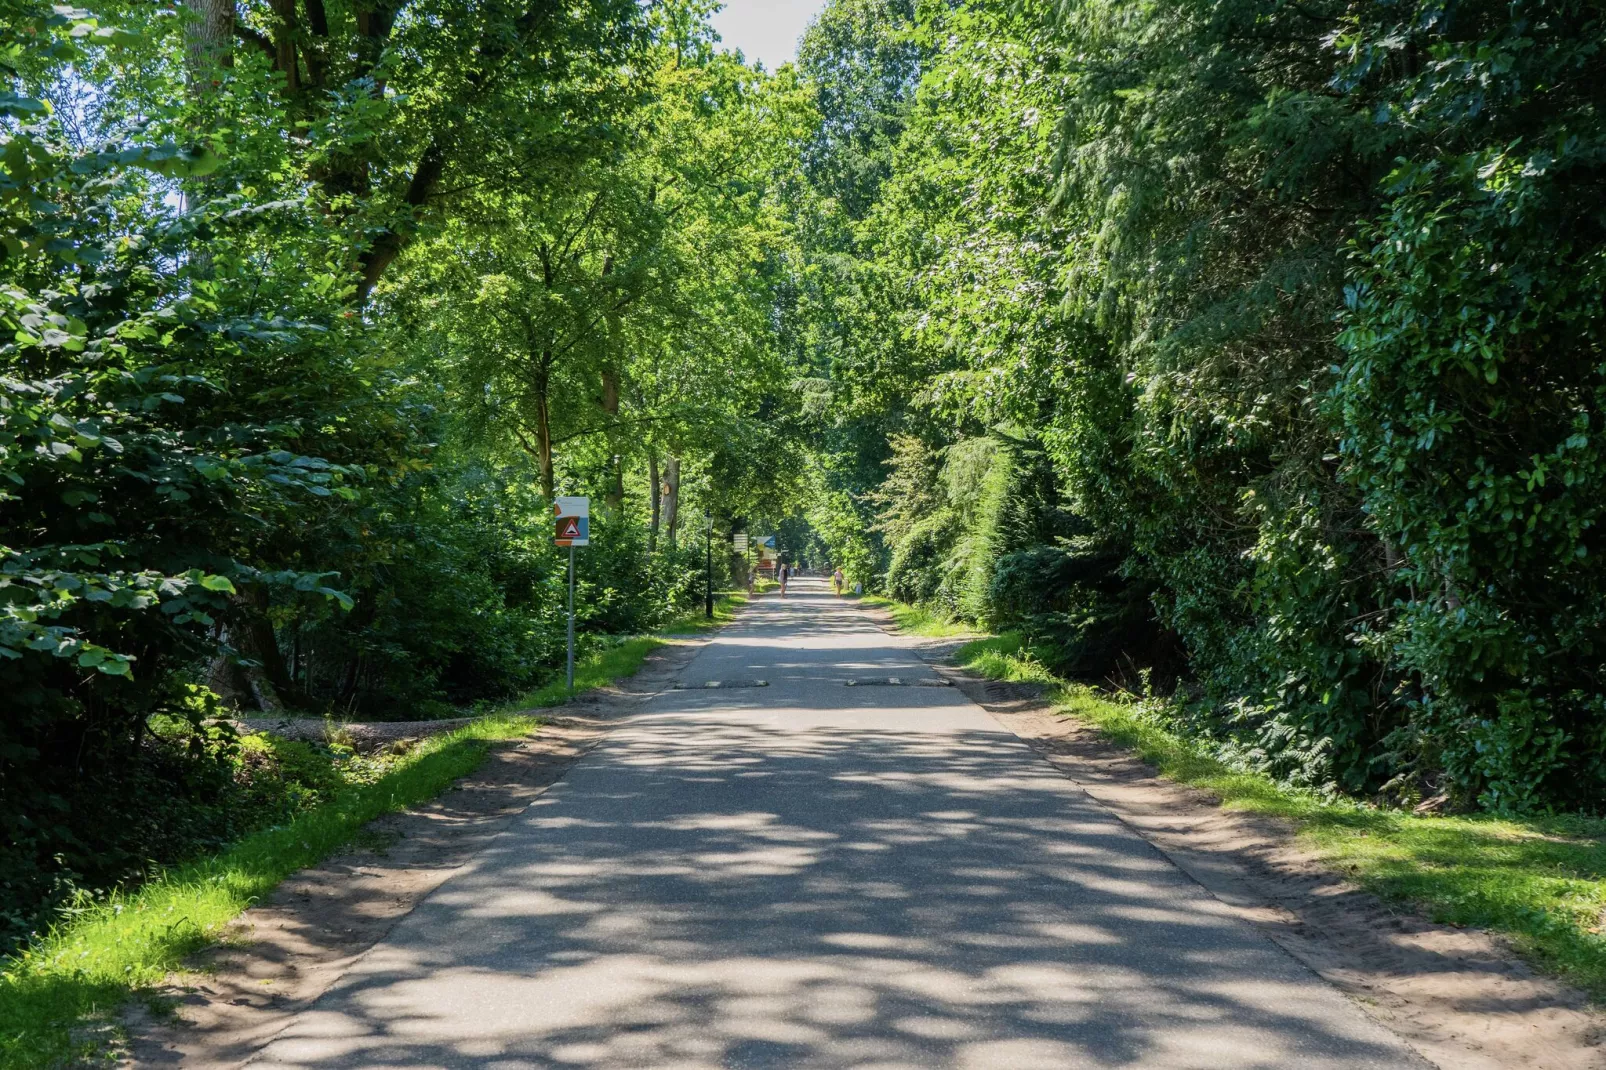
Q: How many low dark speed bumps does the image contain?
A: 2